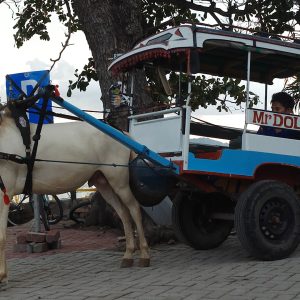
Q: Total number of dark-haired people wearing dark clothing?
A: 1